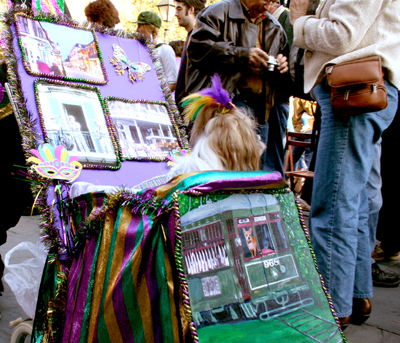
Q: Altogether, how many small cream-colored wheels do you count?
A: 1